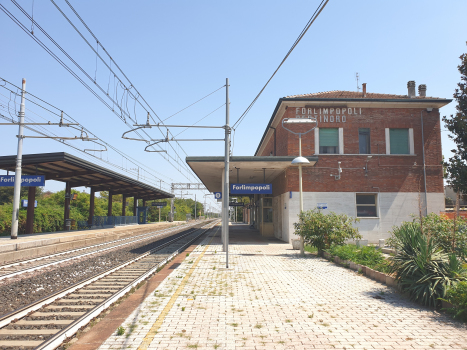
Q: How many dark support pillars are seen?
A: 7